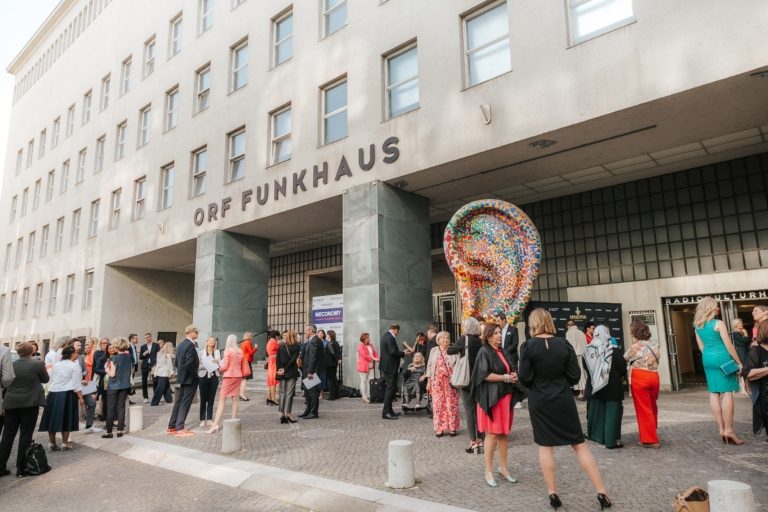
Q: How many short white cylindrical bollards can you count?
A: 4